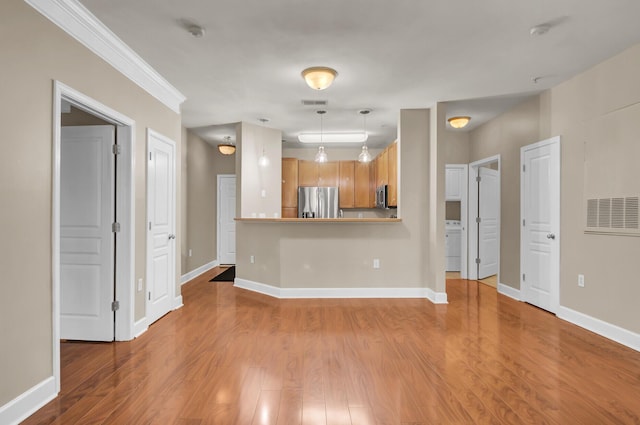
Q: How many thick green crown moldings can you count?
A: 0